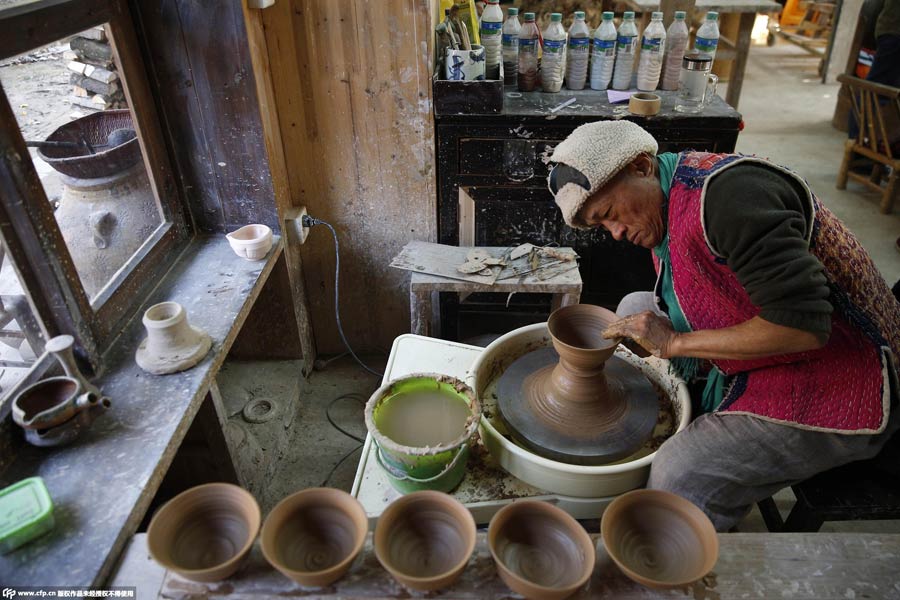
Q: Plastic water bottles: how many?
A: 10